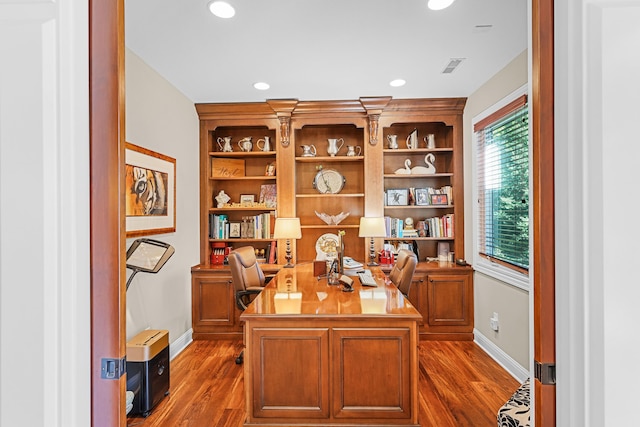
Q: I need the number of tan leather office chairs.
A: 2